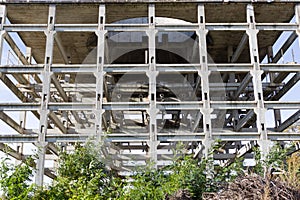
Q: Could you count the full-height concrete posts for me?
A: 5